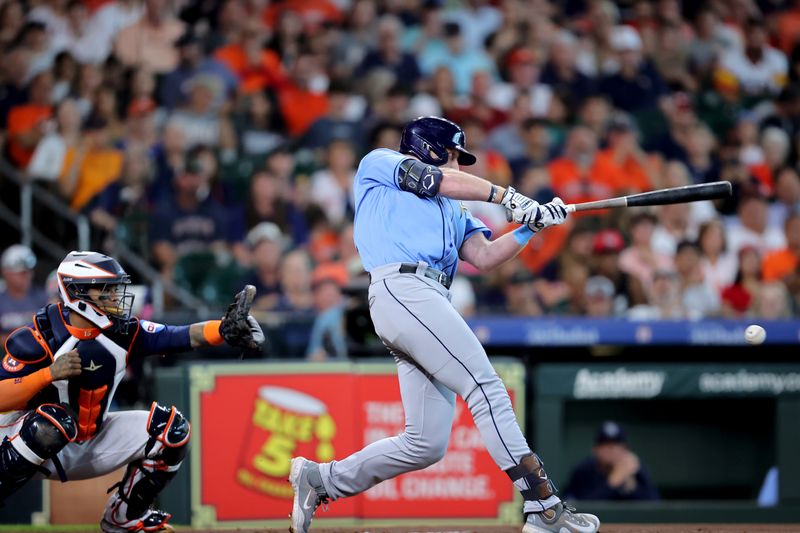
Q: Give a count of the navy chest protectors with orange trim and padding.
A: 1